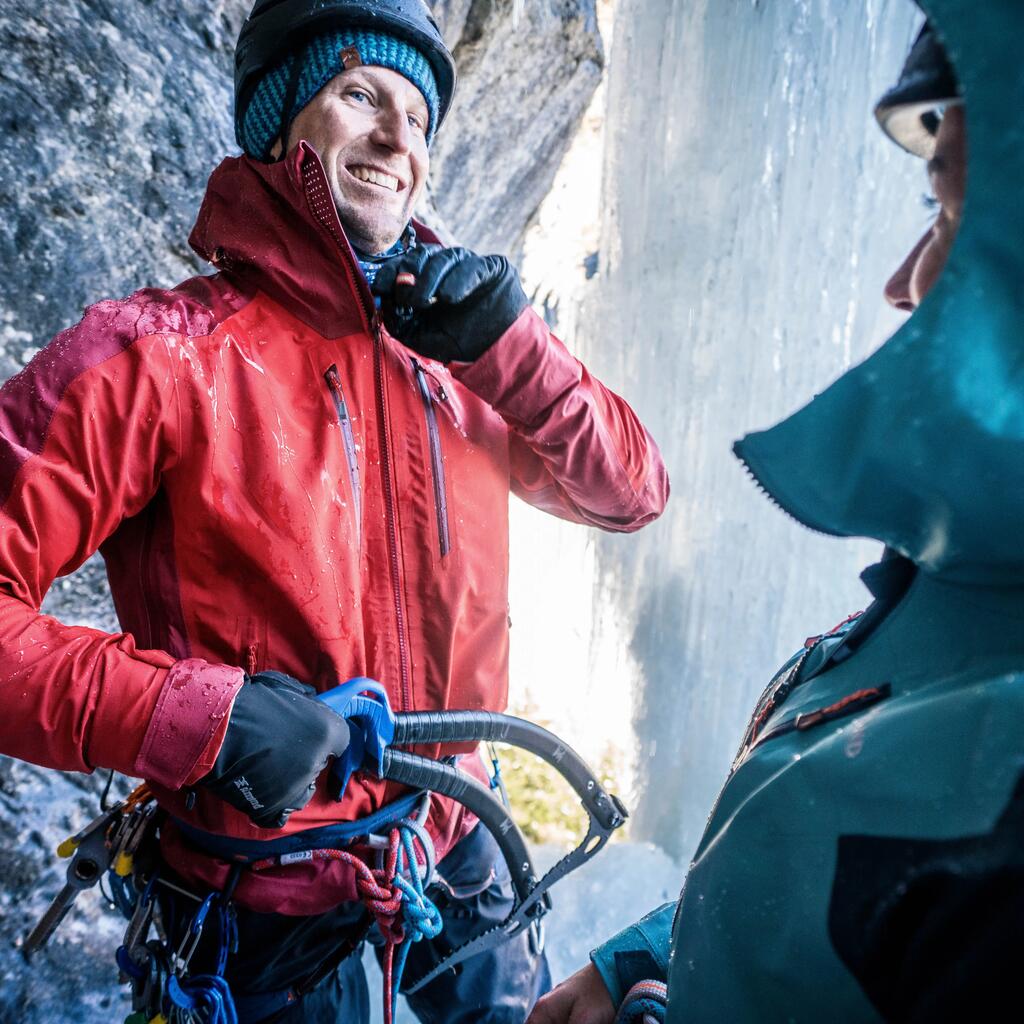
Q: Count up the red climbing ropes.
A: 1